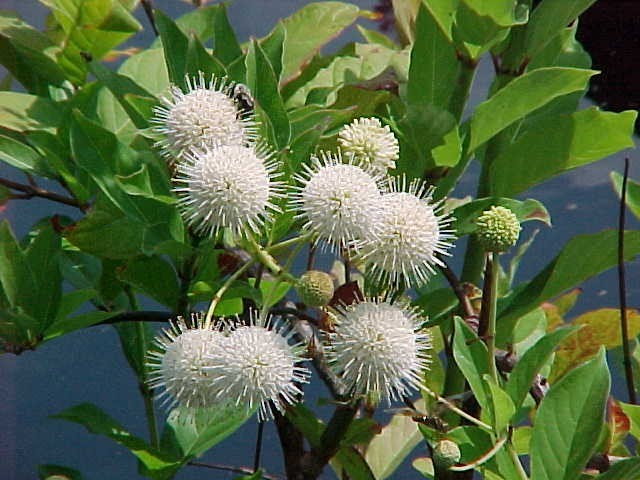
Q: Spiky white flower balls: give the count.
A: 7